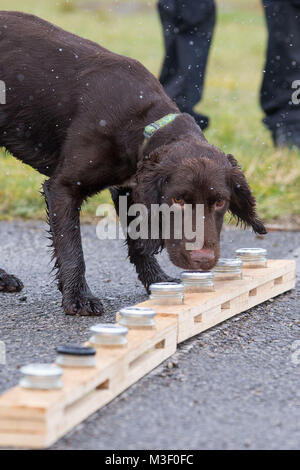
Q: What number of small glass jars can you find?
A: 8